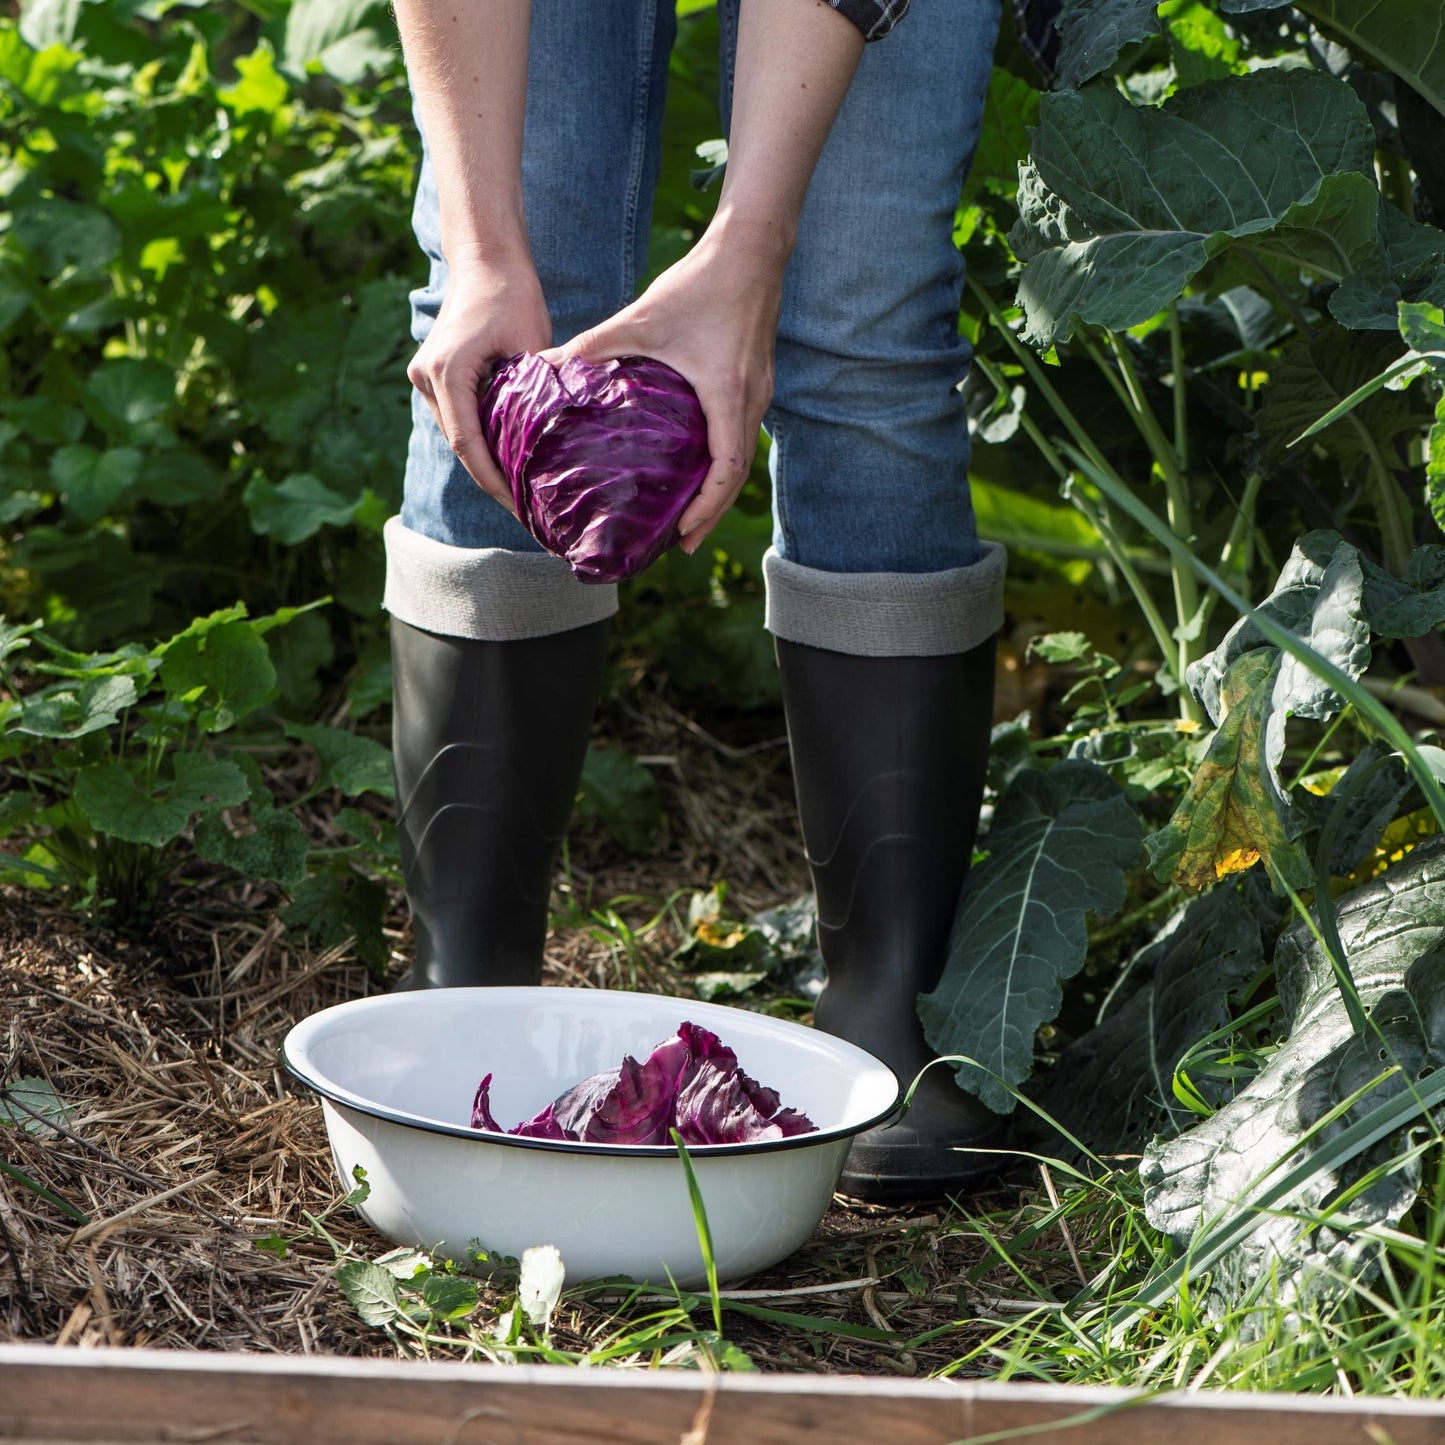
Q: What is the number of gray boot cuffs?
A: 2